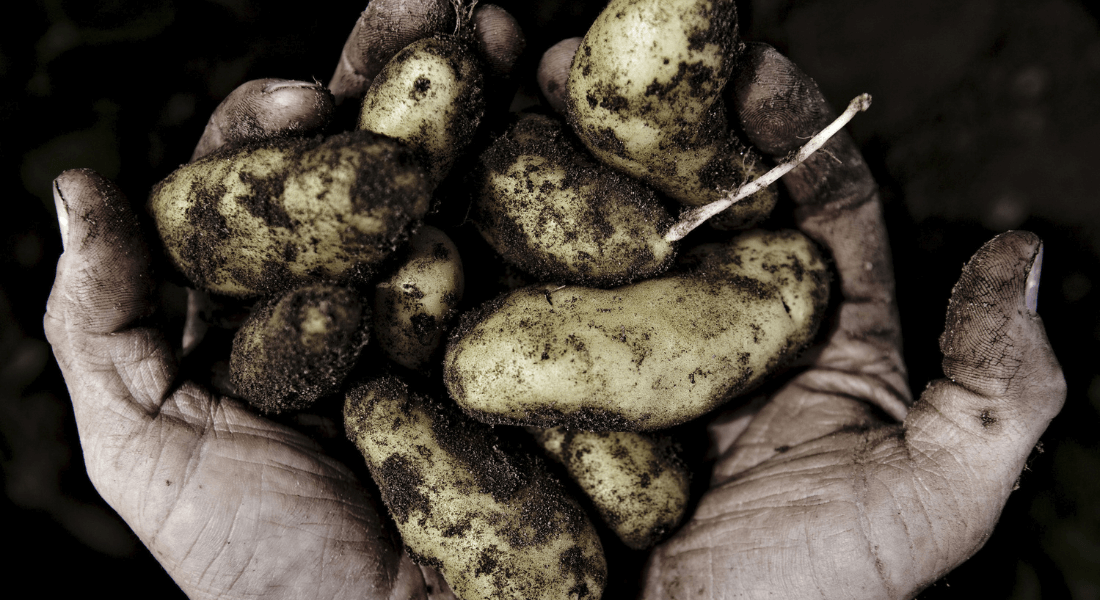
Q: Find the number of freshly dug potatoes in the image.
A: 9